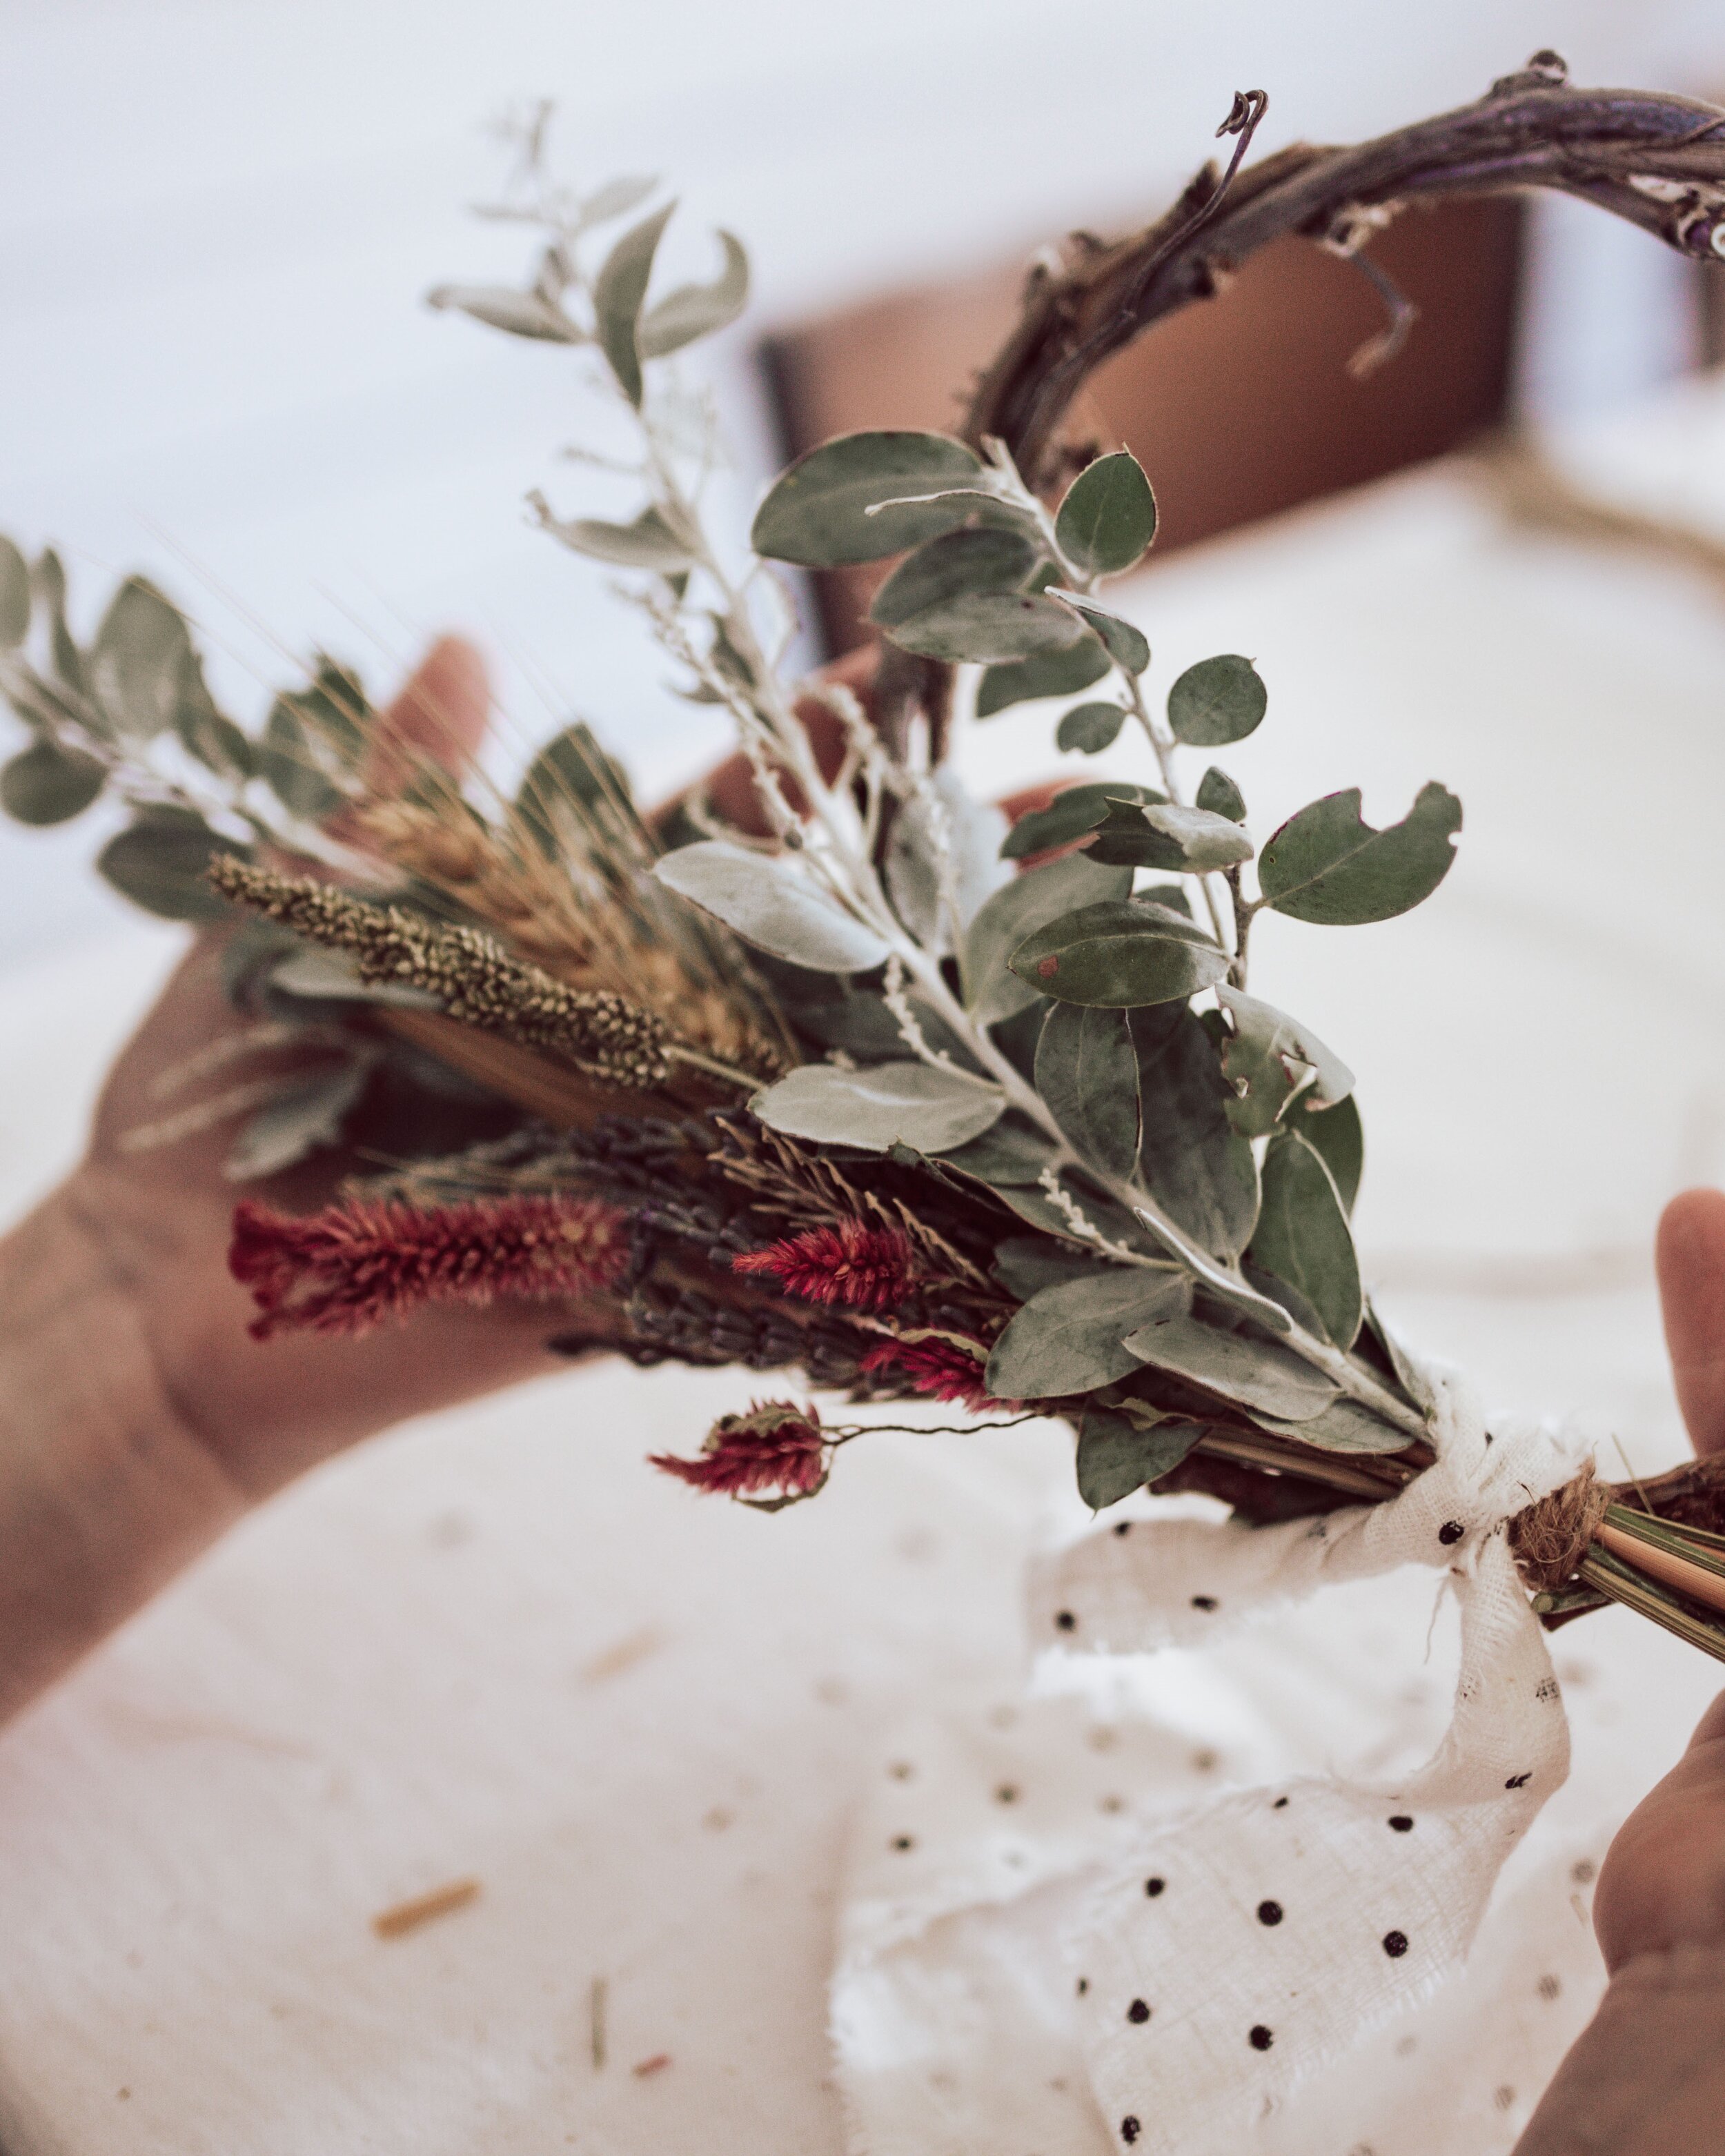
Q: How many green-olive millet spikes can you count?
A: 1